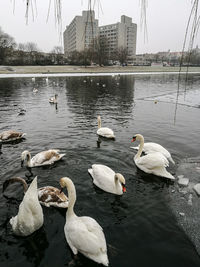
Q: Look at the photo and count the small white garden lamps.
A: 0